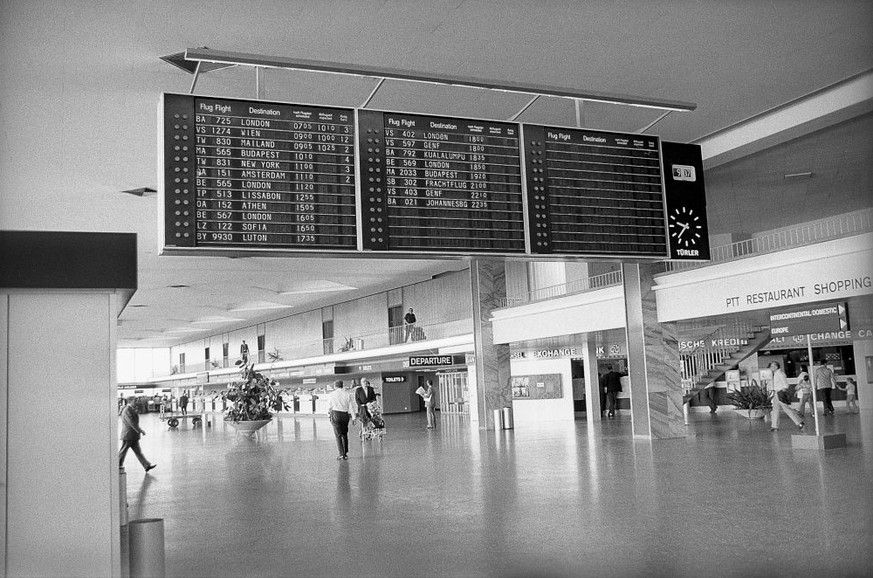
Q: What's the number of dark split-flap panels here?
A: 3